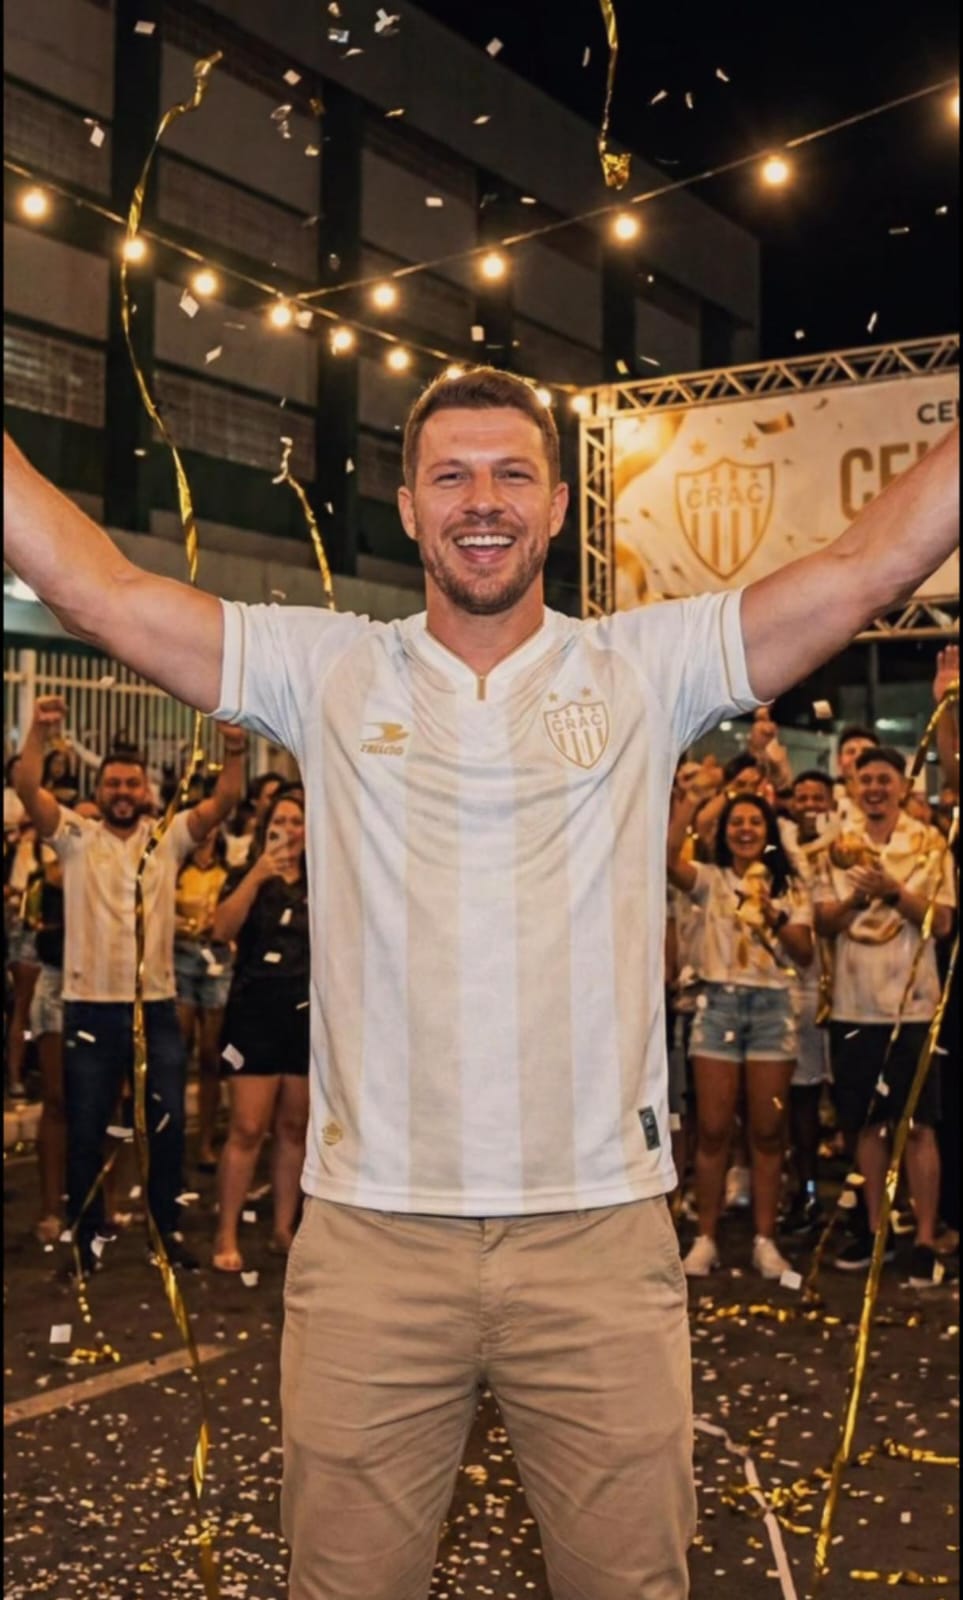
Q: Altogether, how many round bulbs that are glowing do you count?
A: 14